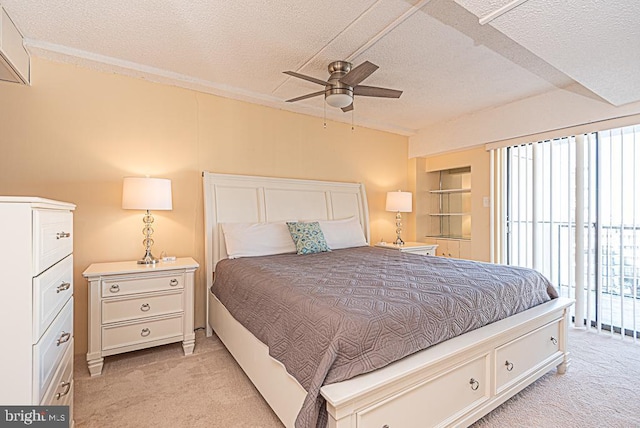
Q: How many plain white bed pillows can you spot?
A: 2